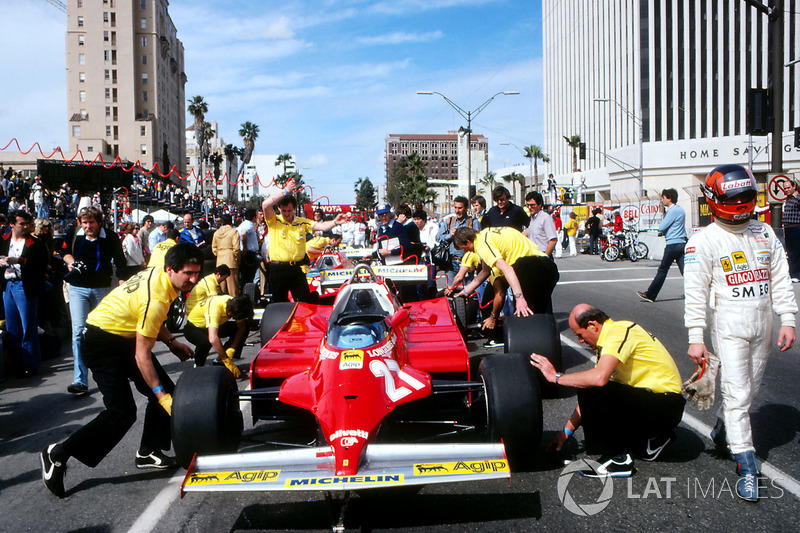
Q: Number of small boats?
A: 0